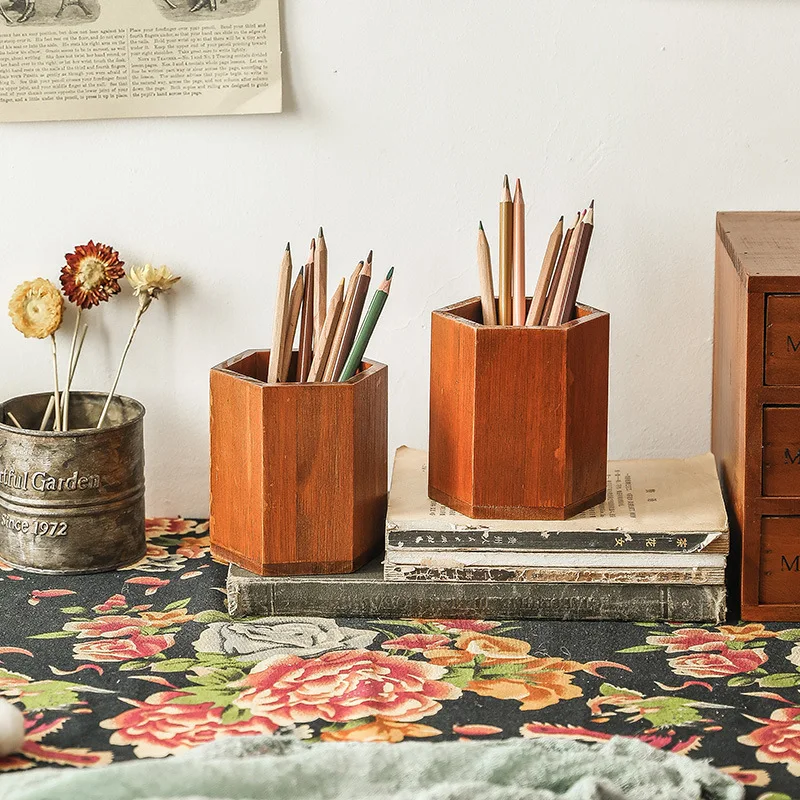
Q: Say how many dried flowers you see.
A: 3